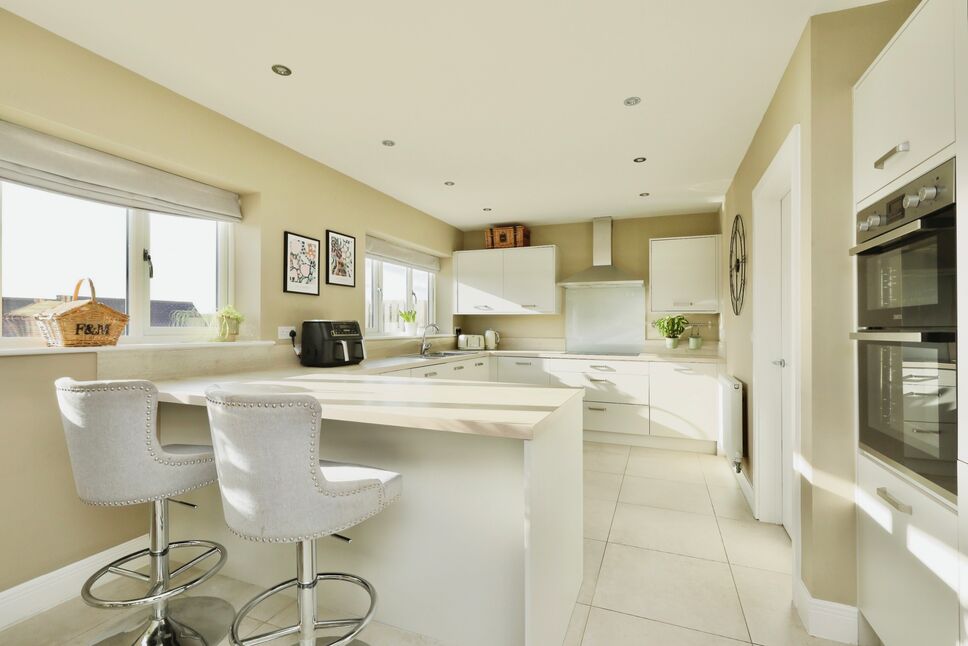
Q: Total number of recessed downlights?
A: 7